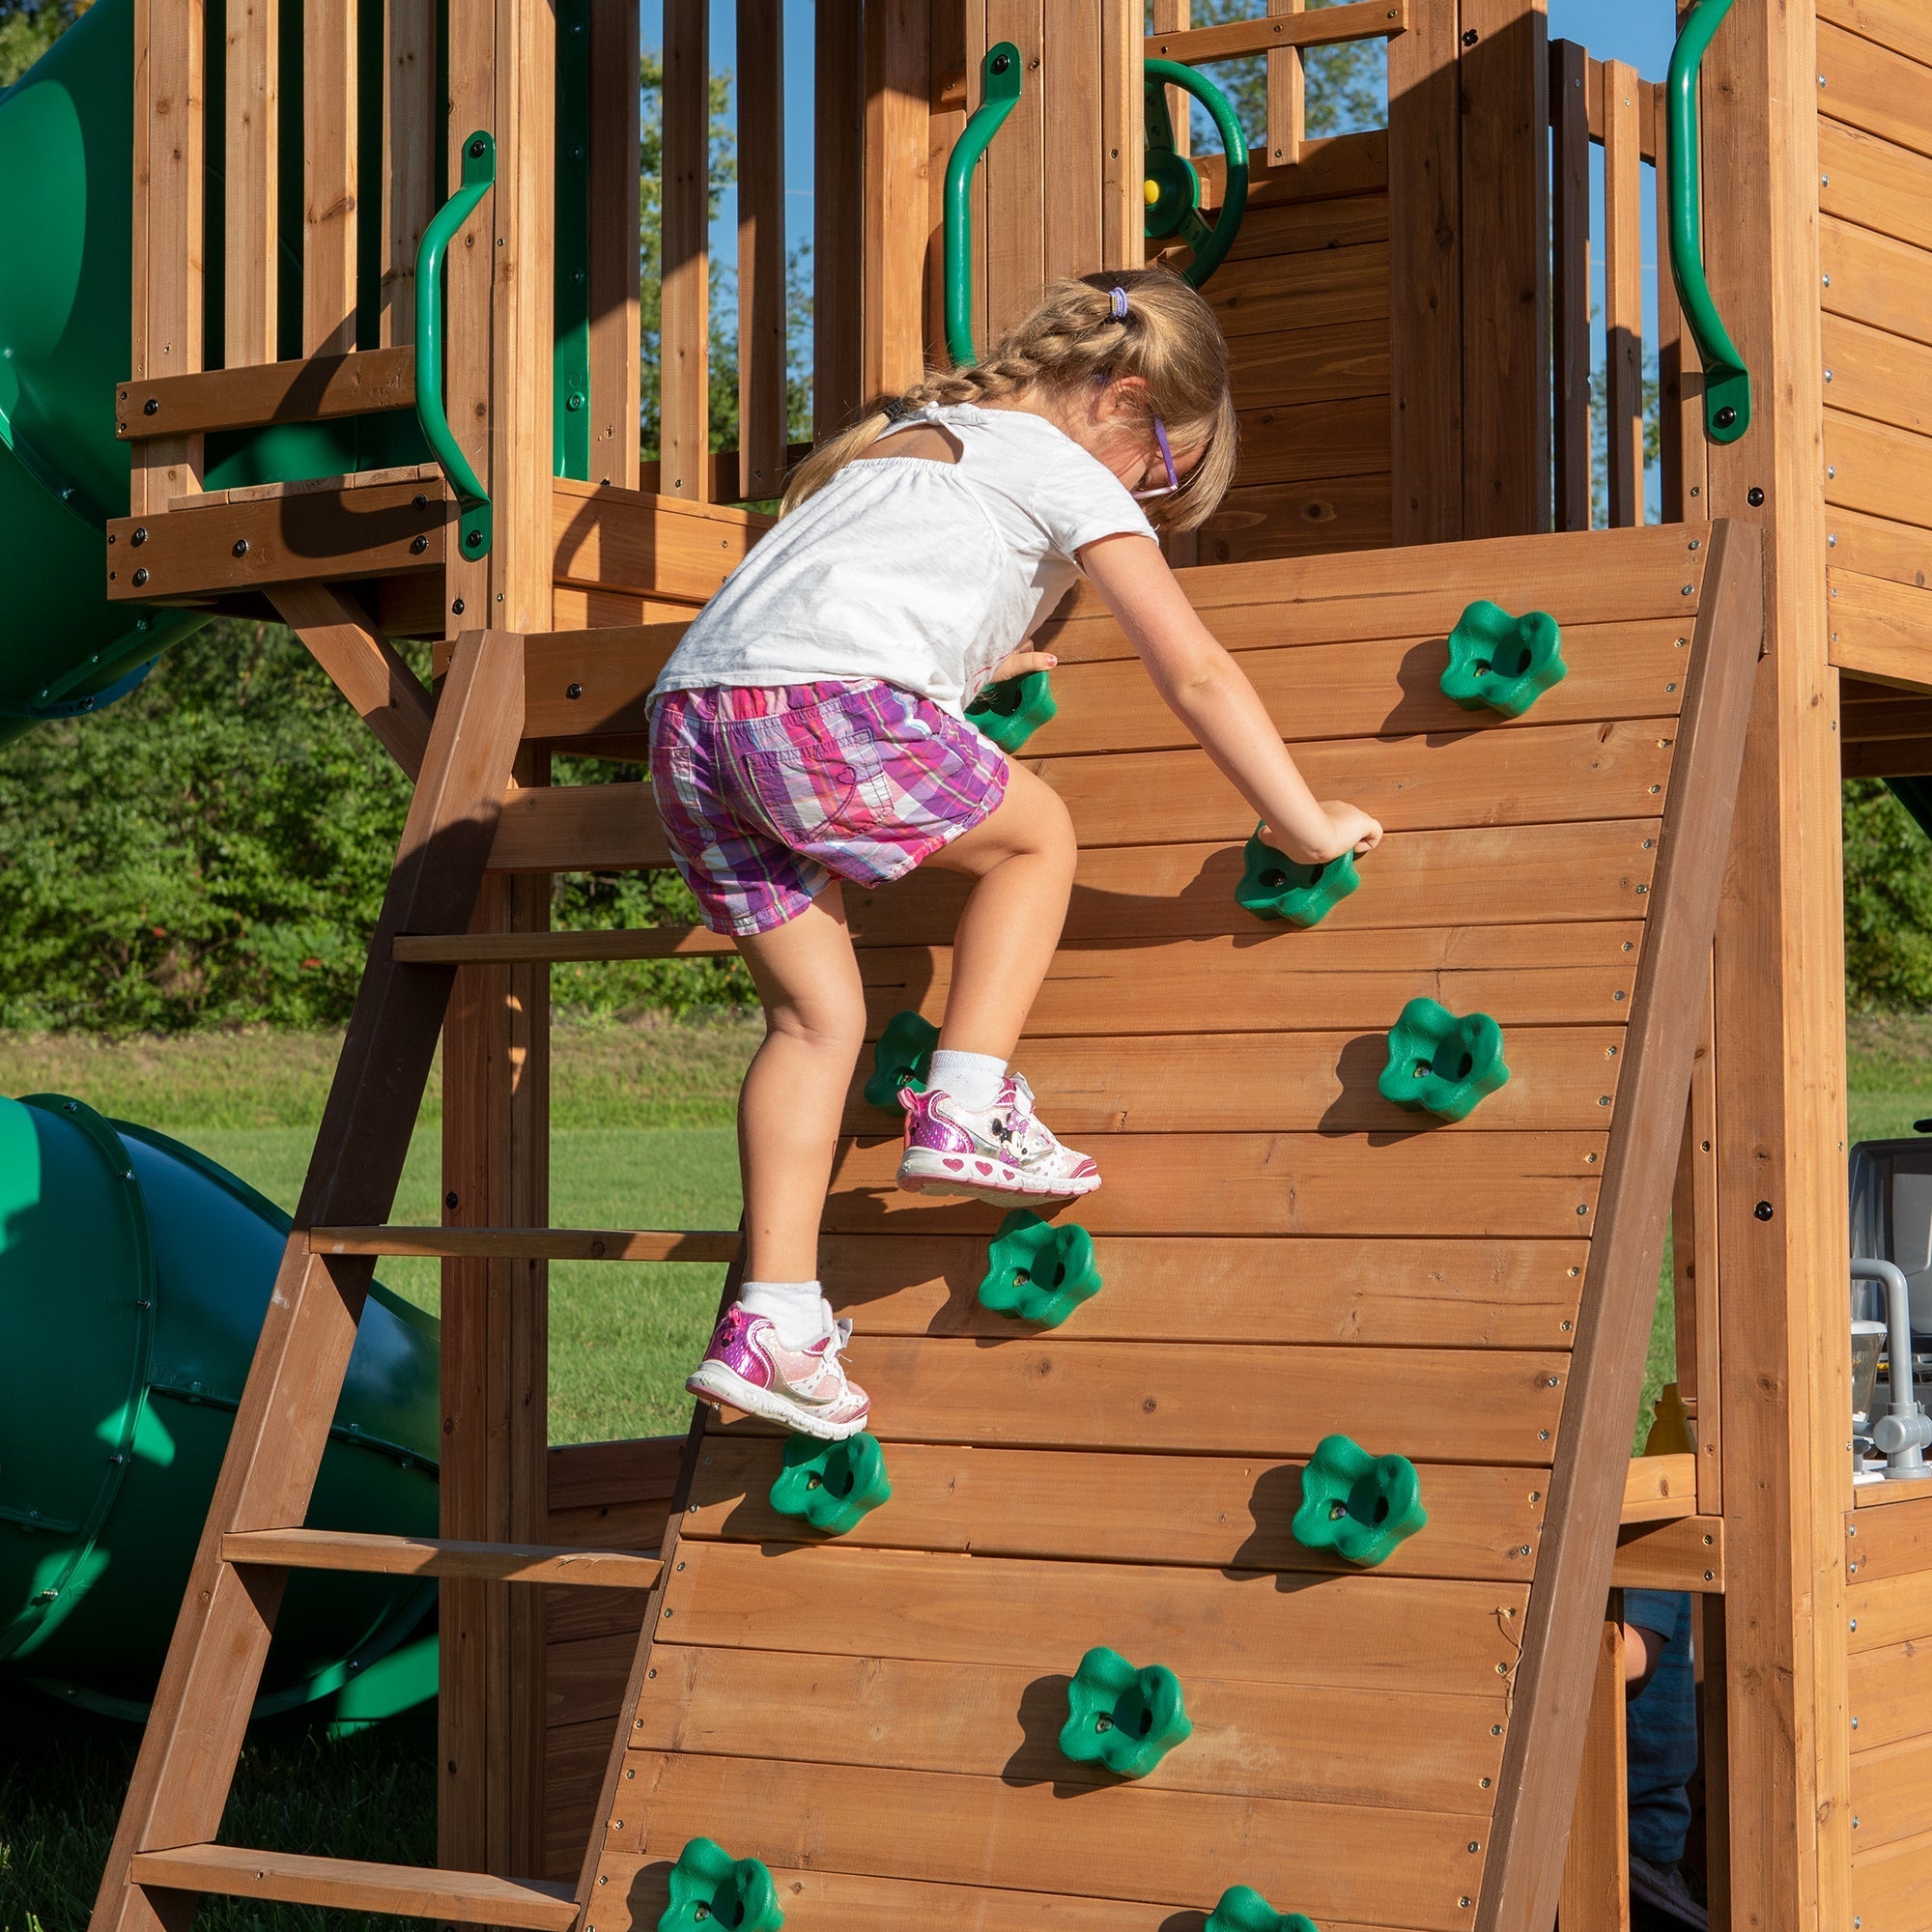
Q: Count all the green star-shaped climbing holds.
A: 11